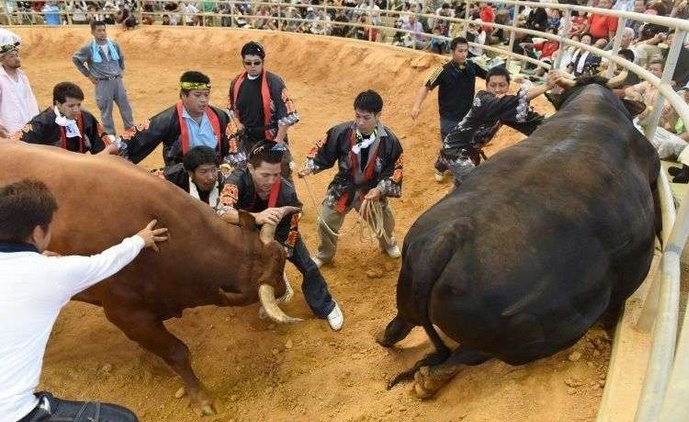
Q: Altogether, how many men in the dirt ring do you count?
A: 11